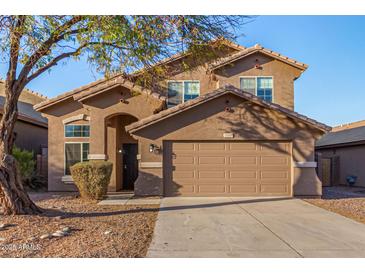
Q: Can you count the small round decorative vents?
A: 6